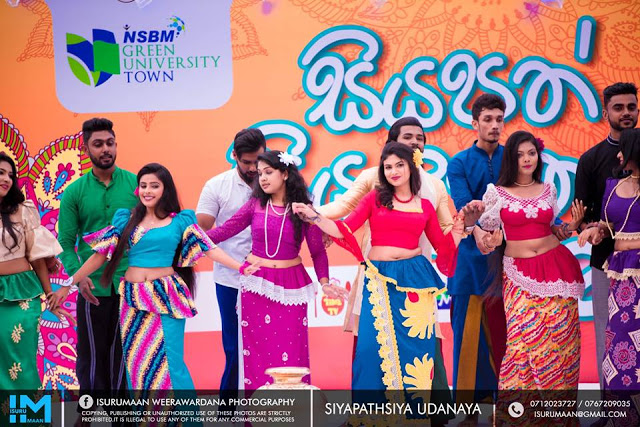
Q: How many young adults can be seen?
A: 11